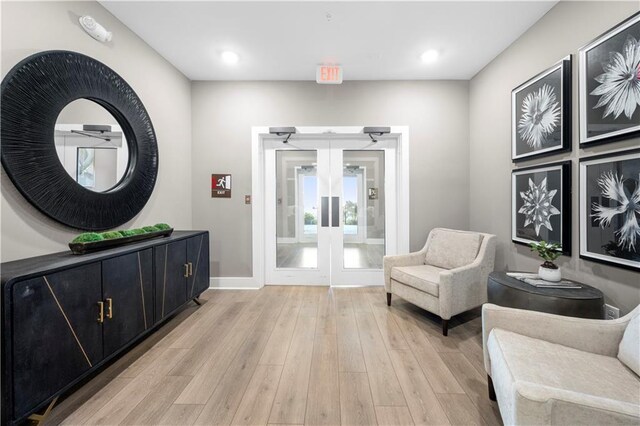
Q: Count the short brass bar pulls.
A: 4